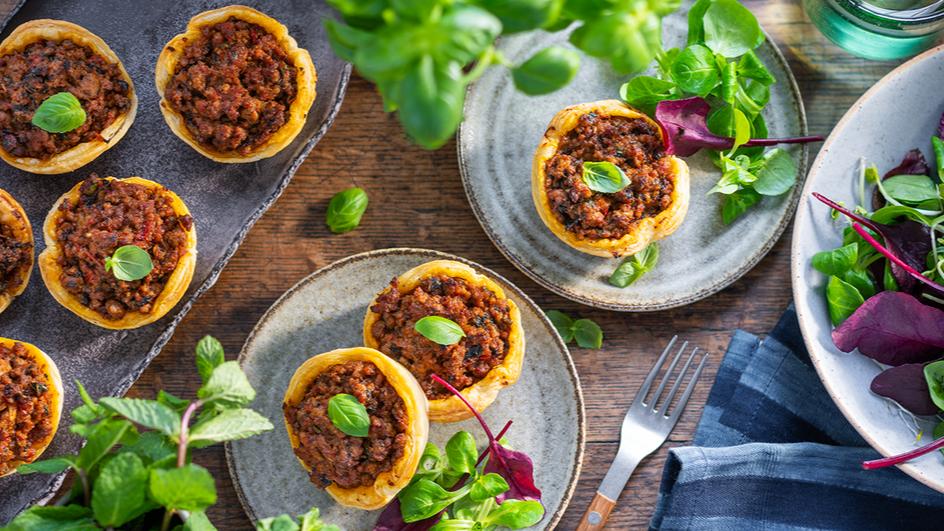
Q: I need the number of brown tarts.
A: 8